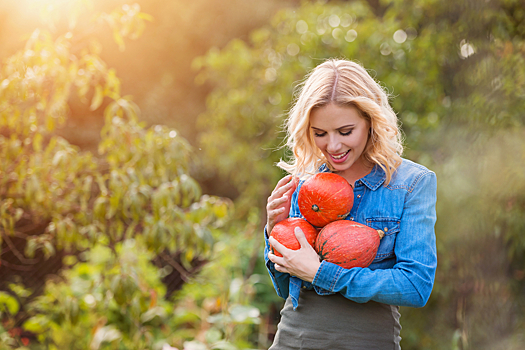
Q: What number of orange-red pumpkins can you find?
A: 3